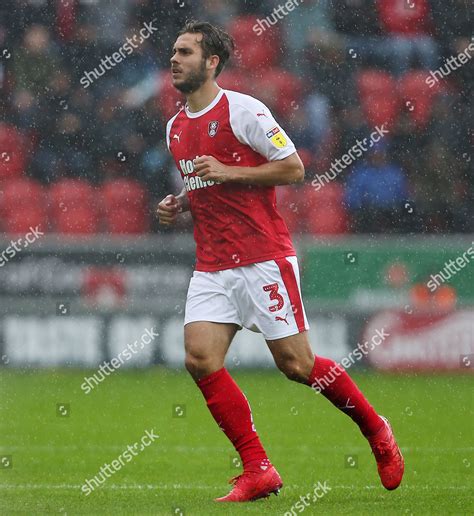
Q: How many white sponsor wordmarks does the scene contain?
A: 1